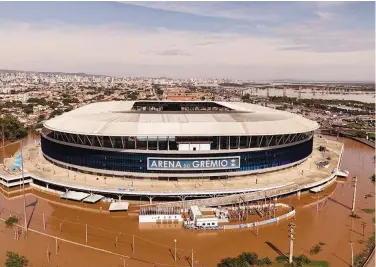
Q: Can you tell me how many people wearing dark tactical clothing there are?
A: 0